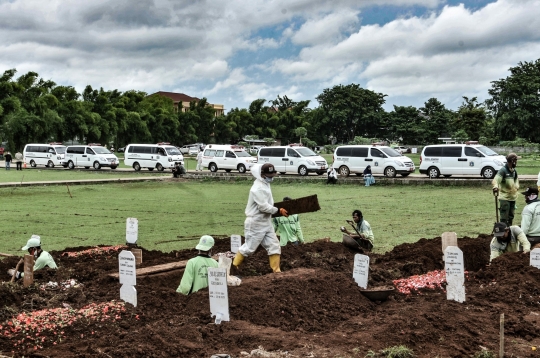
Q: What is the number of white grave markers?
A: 7